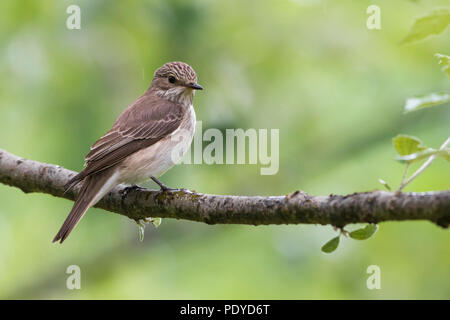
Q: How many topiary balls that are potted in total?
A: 0